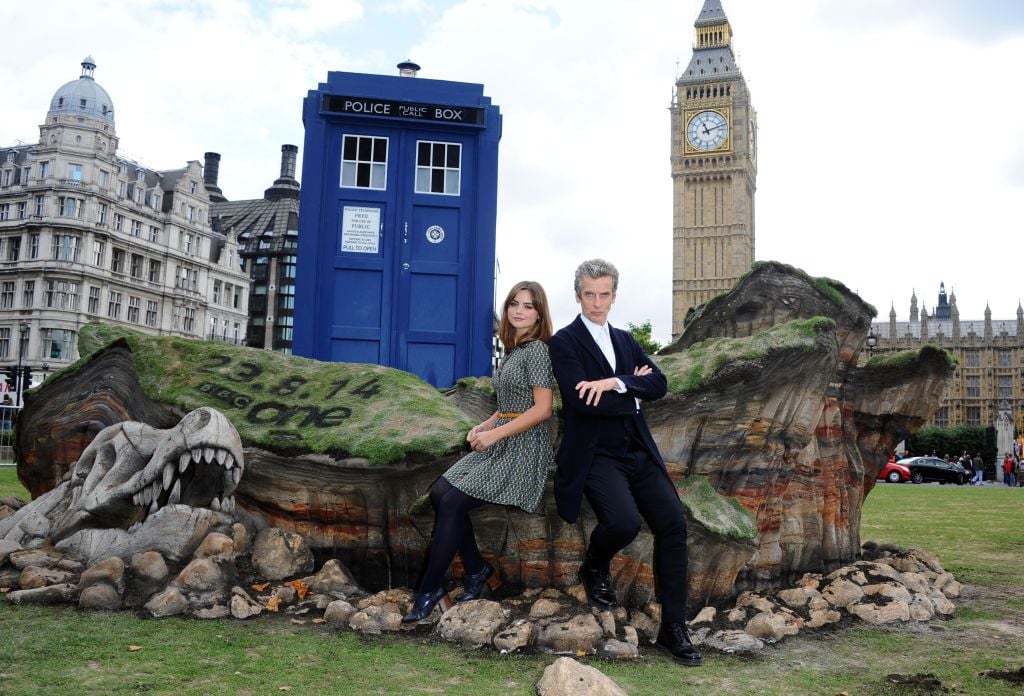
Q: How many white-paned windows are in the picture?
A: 2